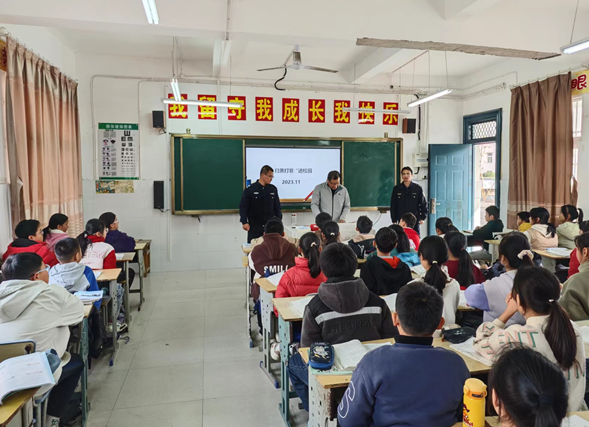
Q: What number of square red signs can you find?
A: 9